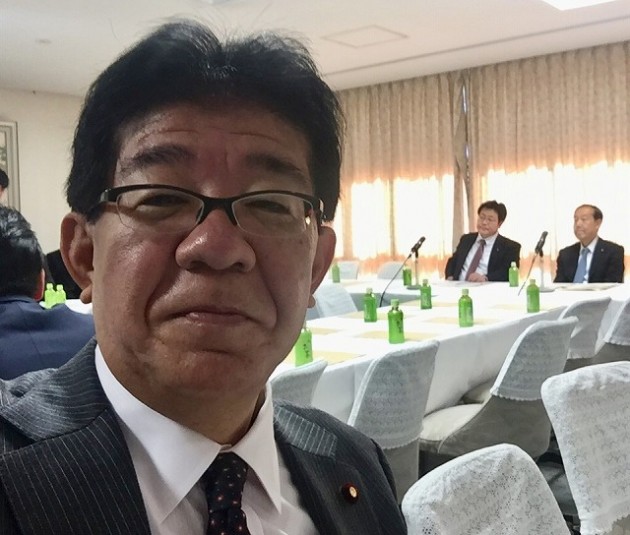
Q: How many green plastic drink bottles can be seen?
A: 11